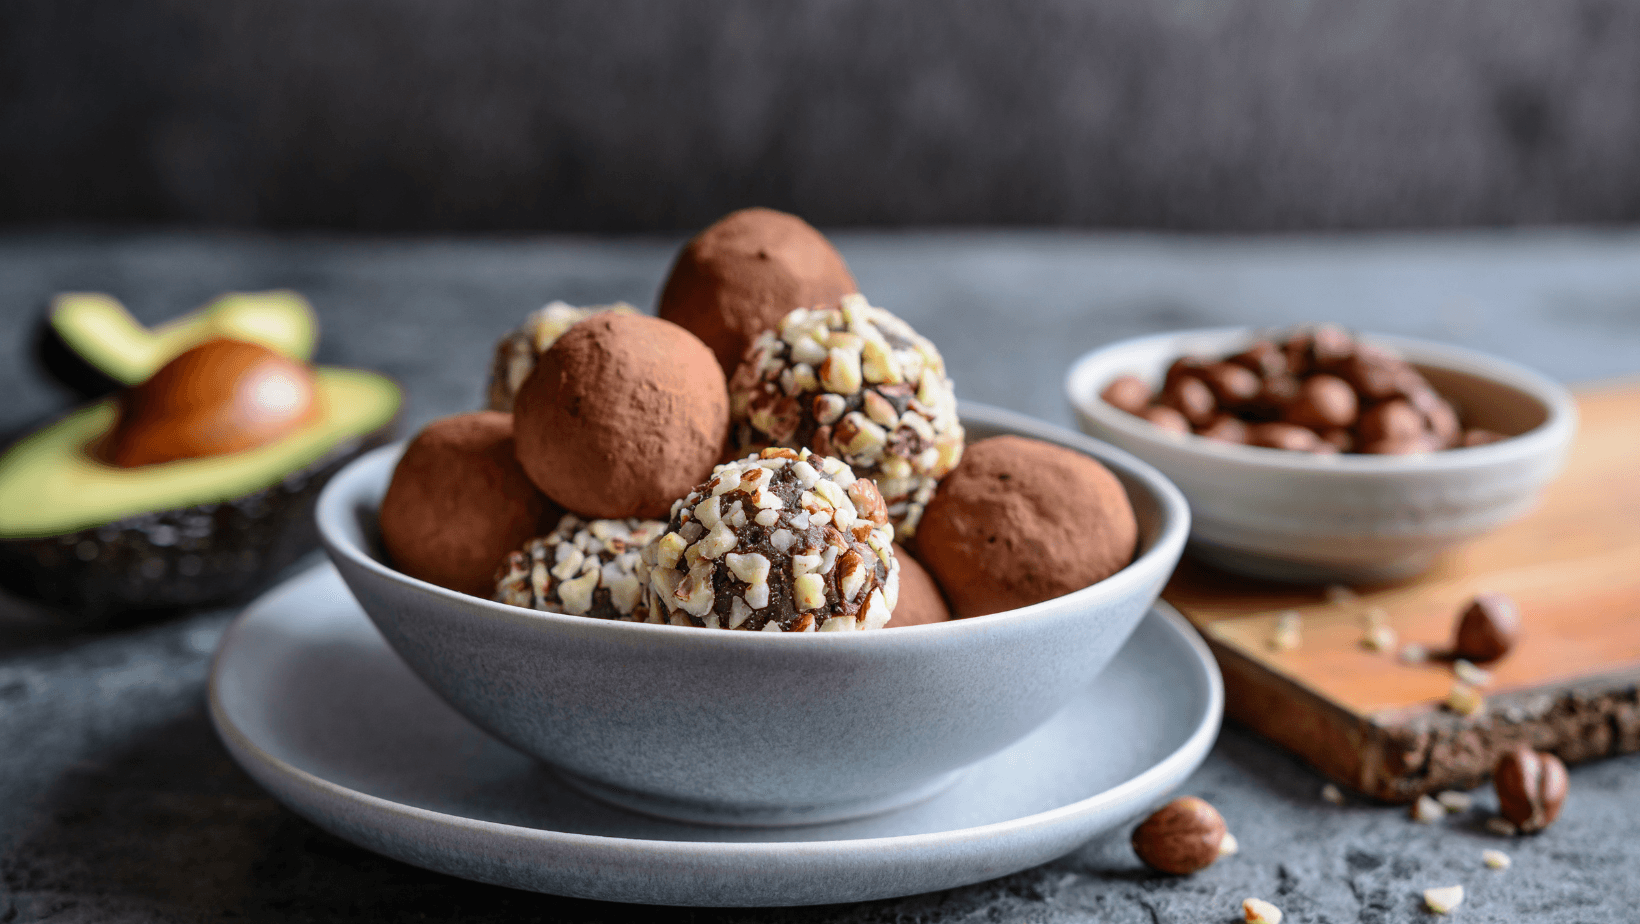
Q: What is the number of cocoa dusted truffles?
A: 5